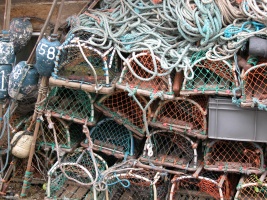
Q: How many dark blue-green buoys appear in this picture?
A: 5